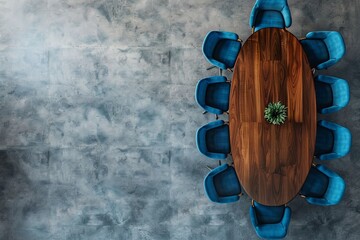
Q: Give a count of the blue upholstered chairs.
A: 10